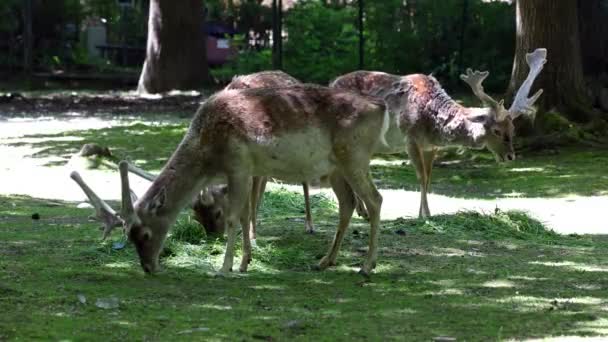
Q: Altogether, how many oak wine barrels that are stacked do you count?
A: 0